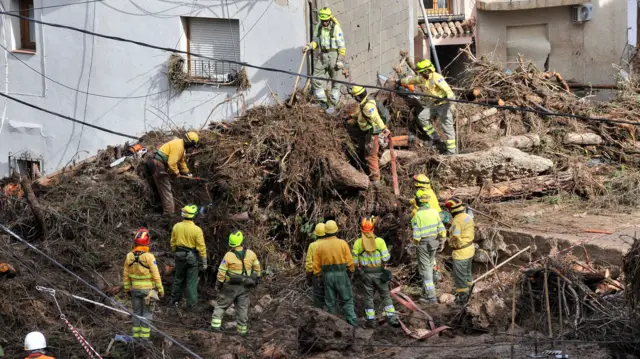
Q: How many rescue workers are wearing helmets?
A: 14